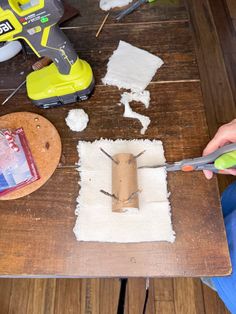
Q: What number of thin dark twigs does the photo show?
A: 4